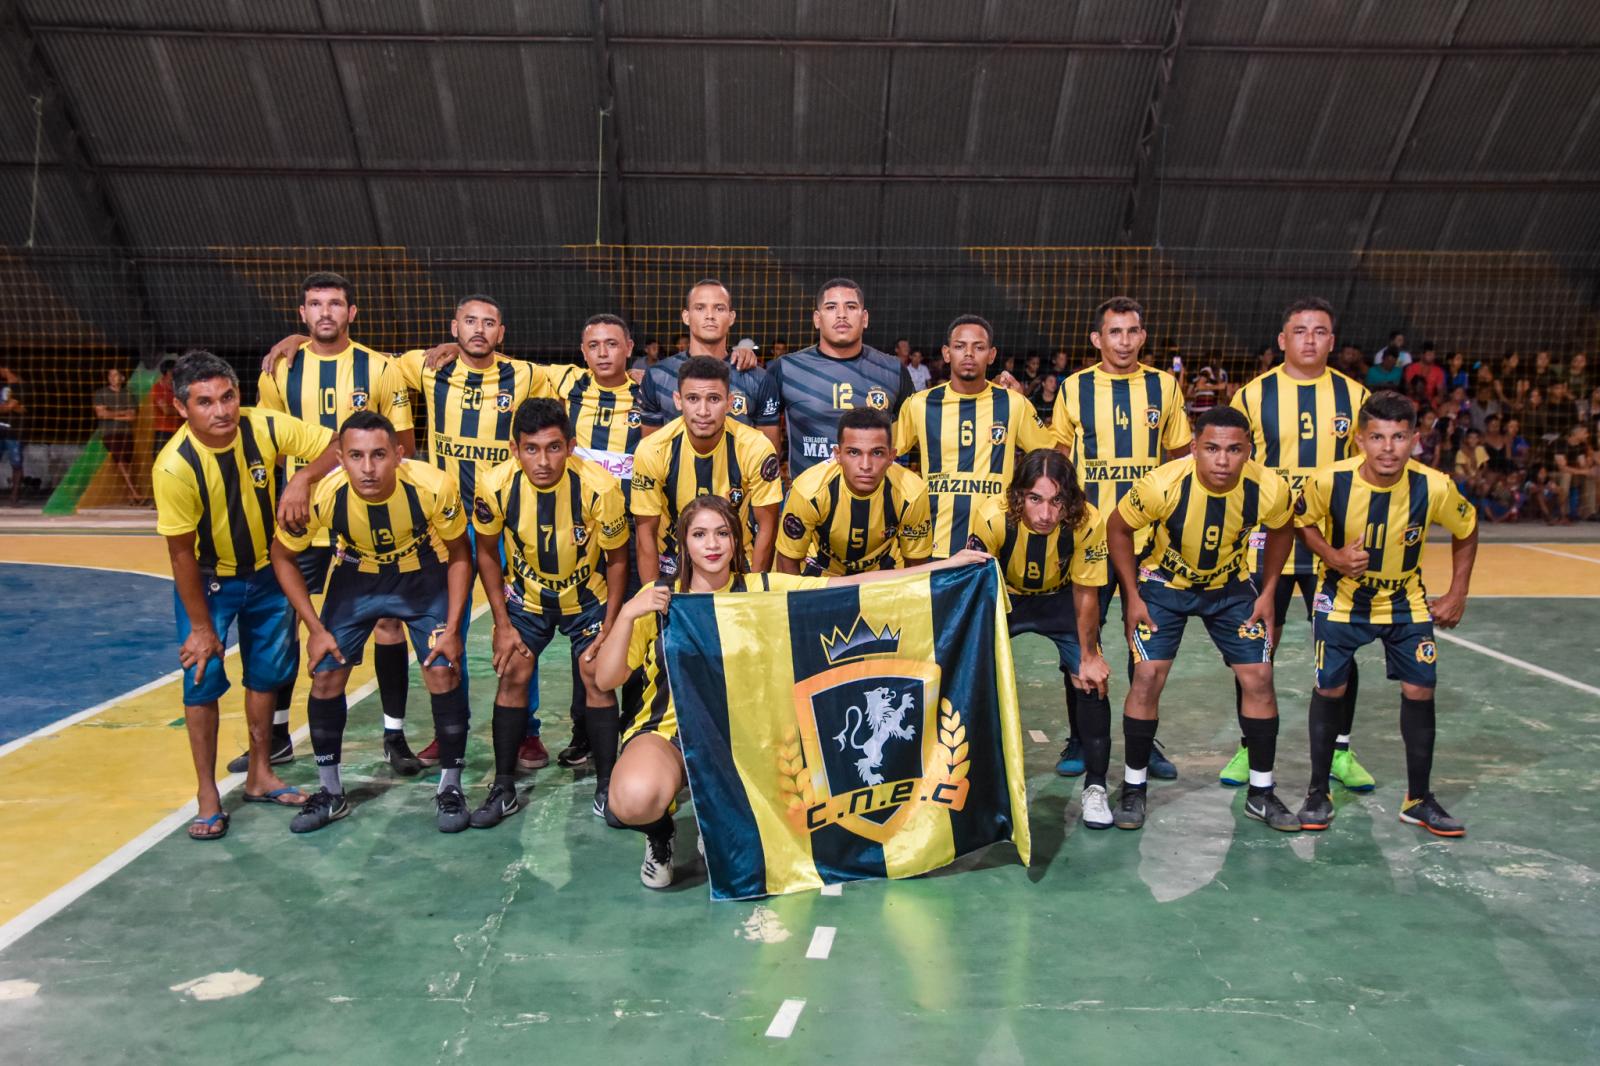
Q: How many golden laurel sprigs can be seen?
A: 2